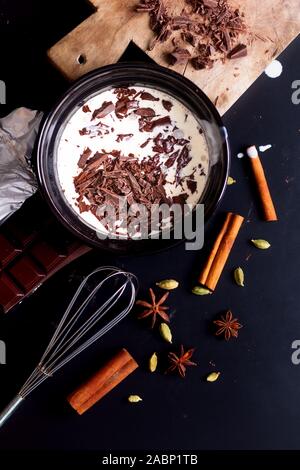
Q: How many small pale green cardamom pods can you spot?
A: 9